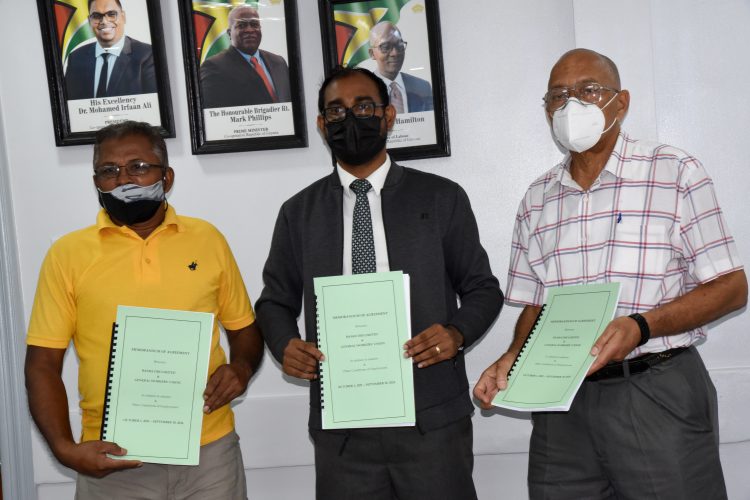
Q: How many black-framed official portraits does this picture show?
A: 3